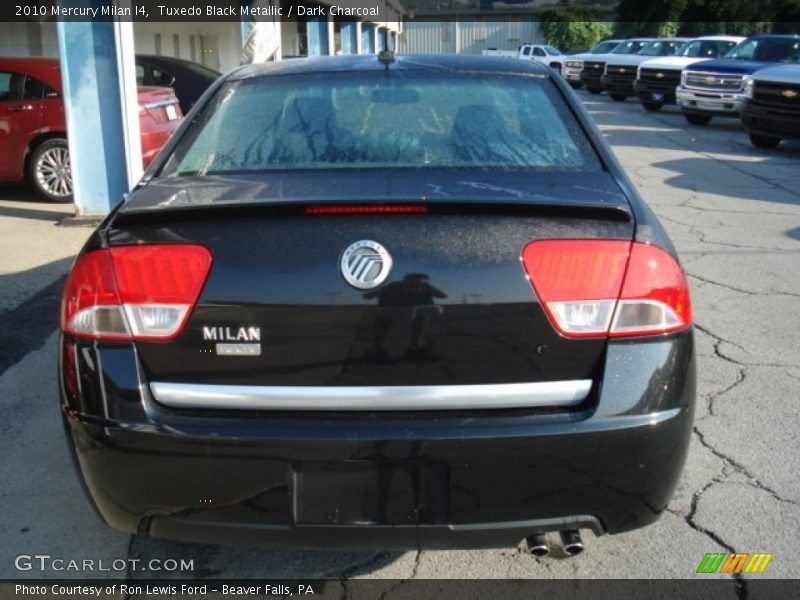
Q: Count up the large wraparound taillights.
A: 2